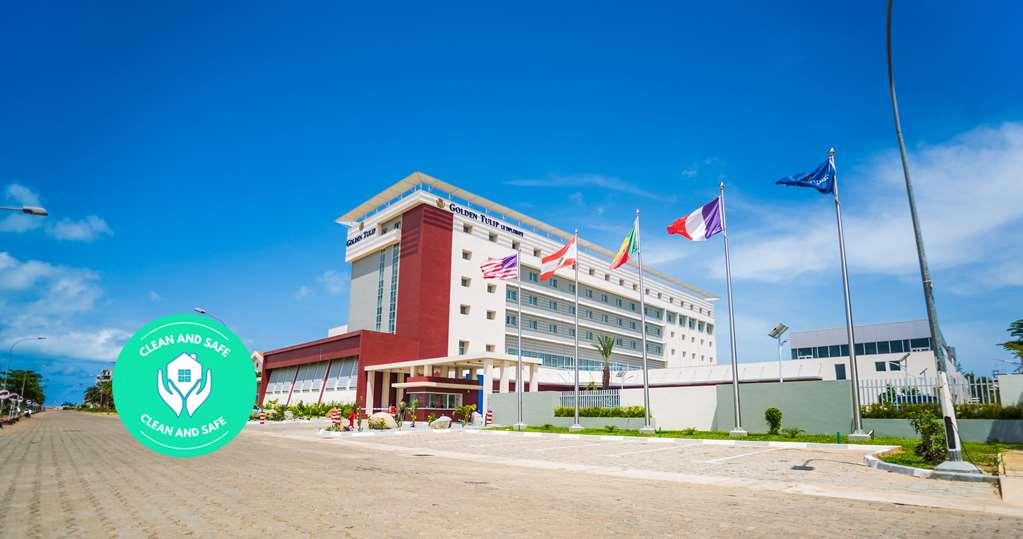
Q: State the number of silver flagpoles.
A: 5